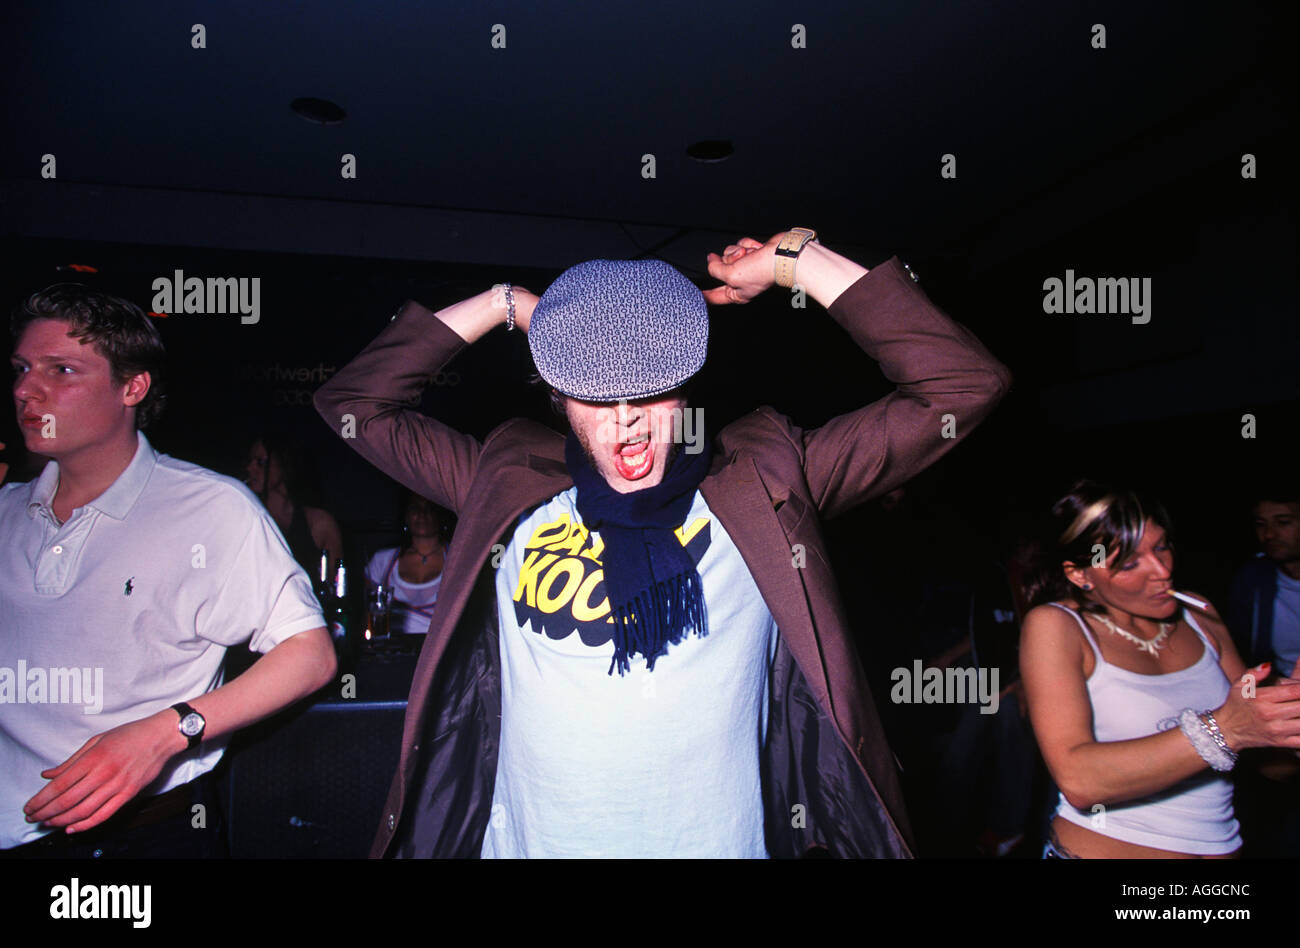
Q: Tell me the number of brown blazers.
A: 1